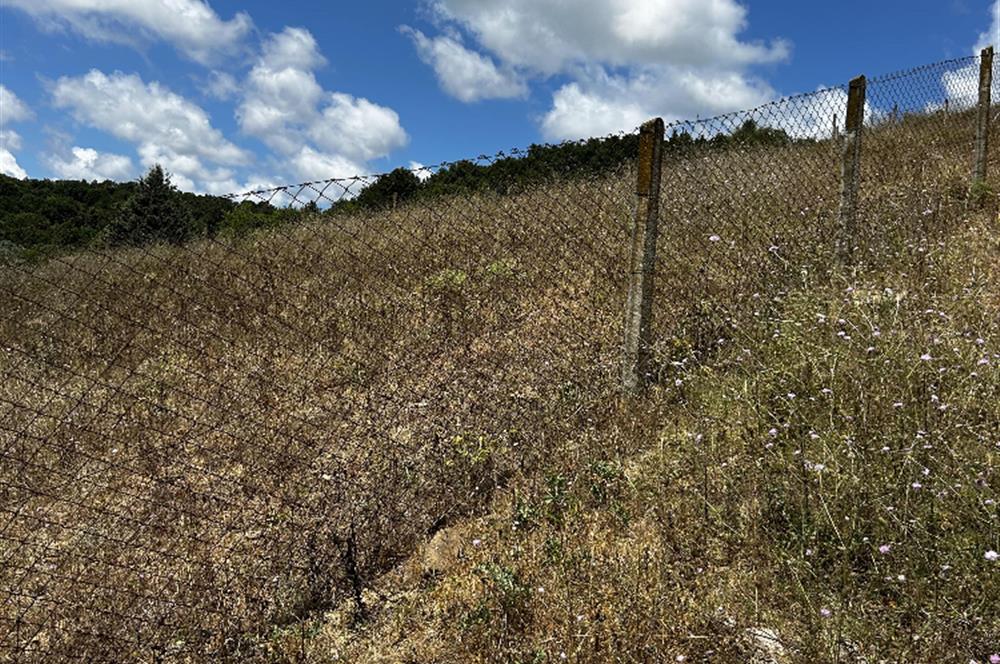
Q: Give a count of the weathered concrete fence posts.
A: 3